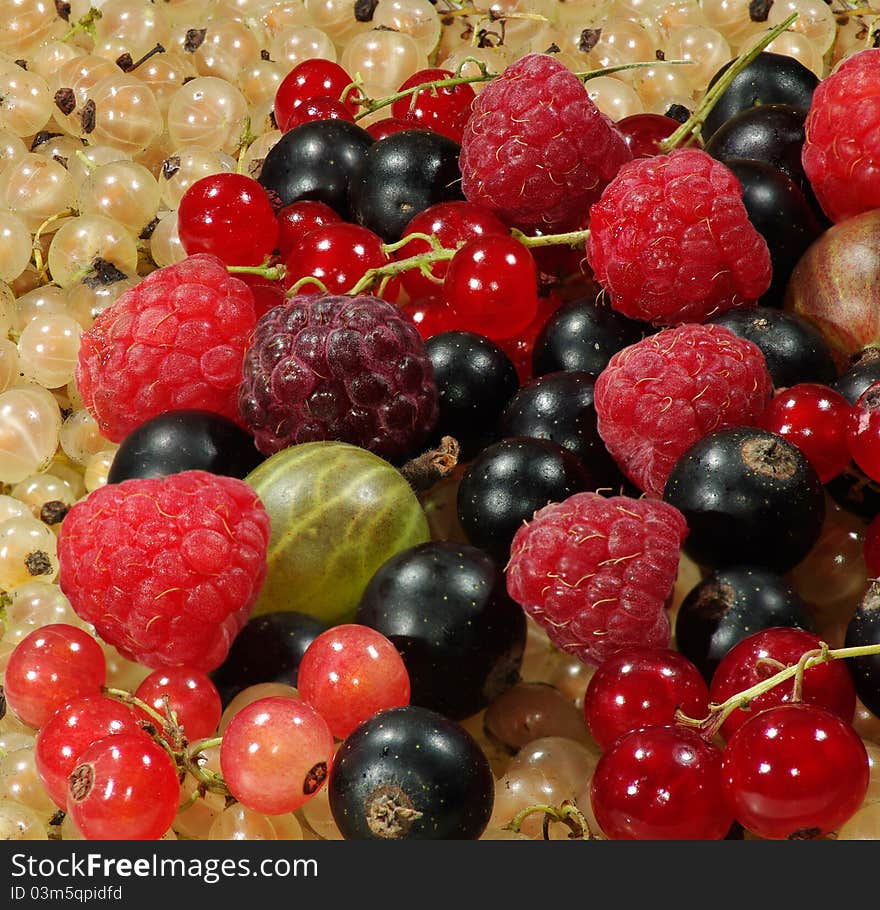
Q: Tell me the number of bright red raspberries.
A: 7